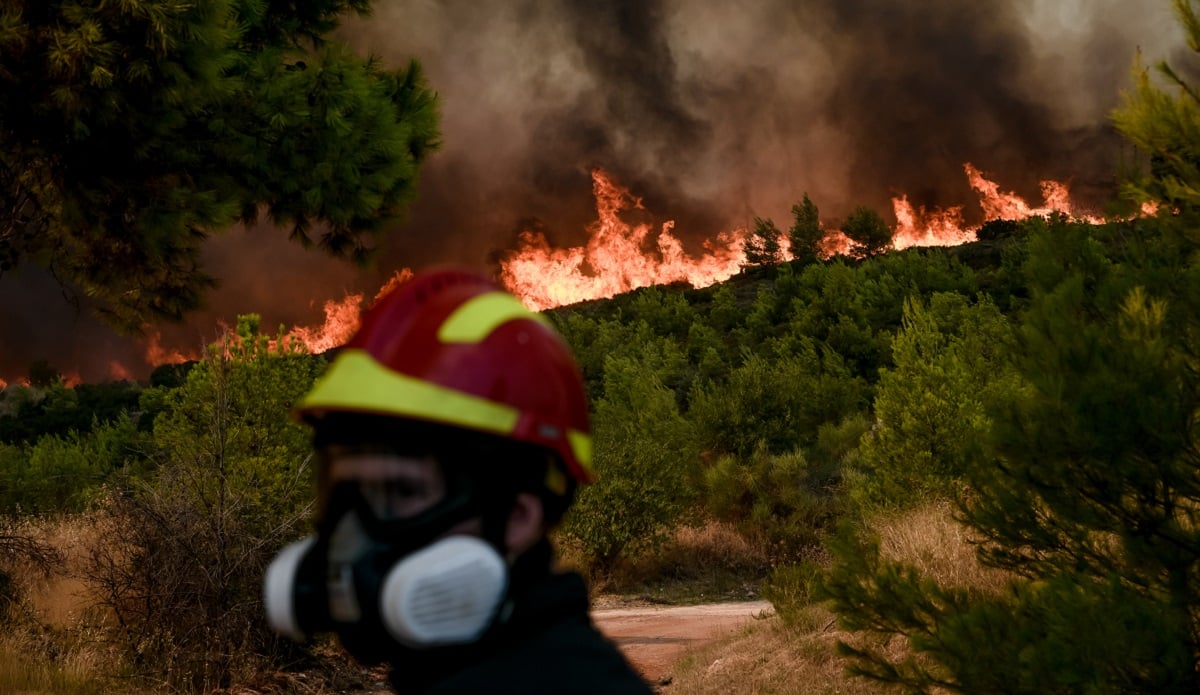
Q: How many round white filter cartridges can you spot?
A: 2